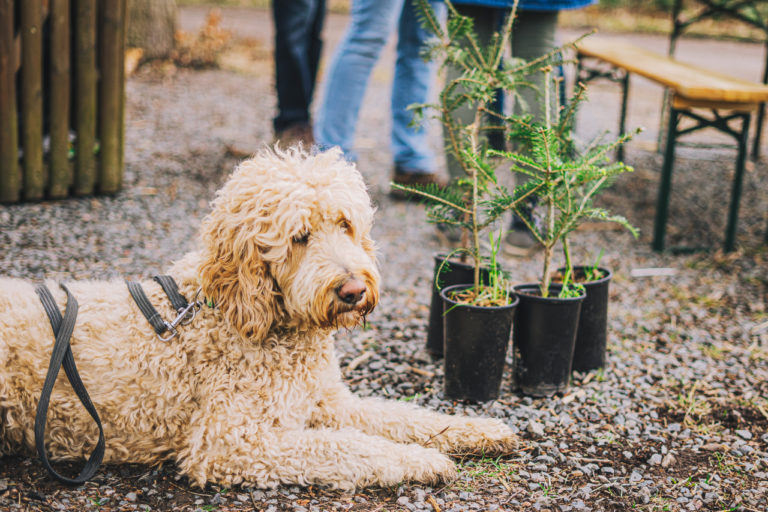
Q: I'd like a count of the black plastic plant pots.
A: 4